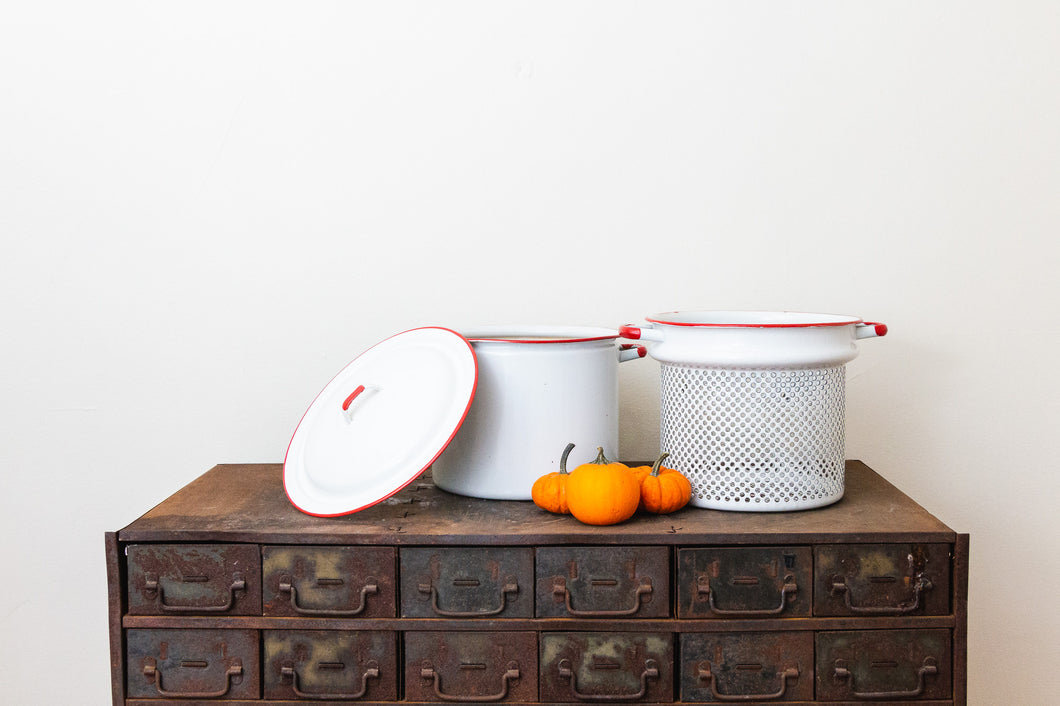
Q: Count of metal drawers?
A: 12